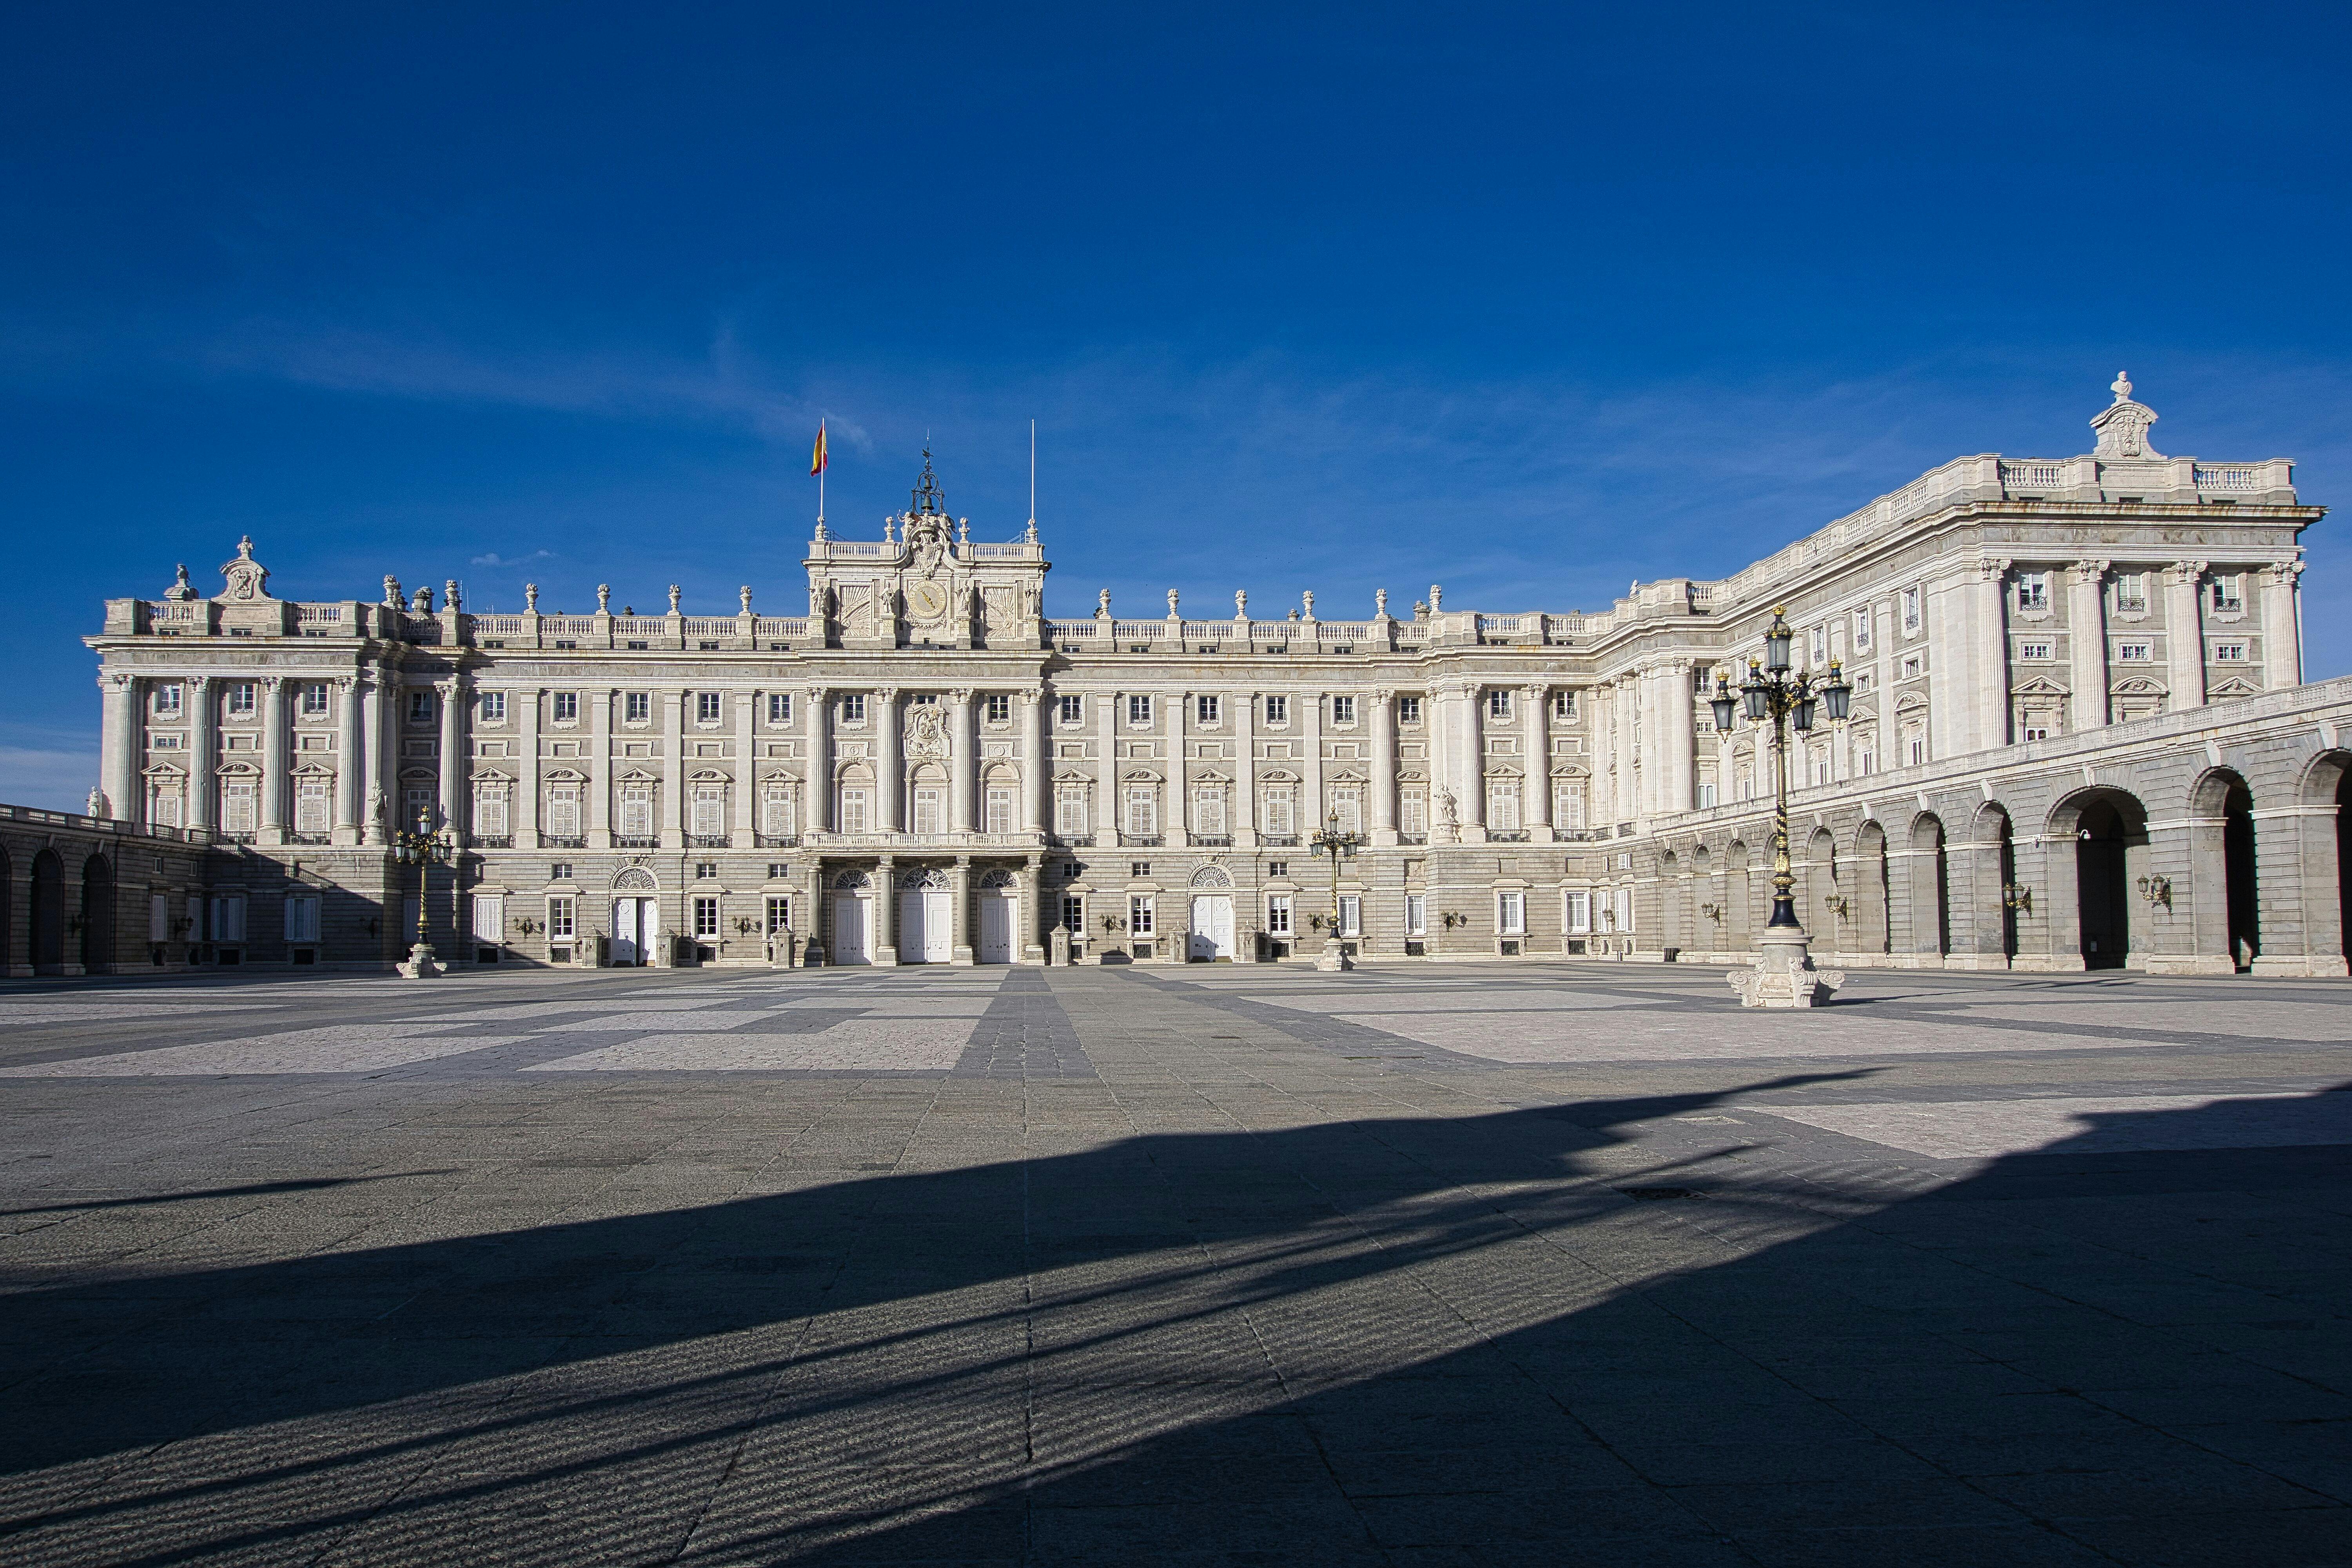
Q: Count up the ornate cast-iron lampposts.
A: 3